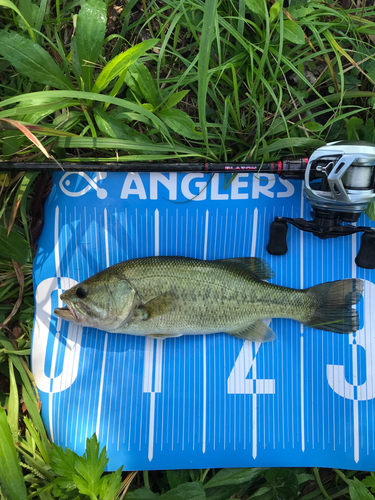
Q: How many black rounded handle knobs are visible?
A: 2